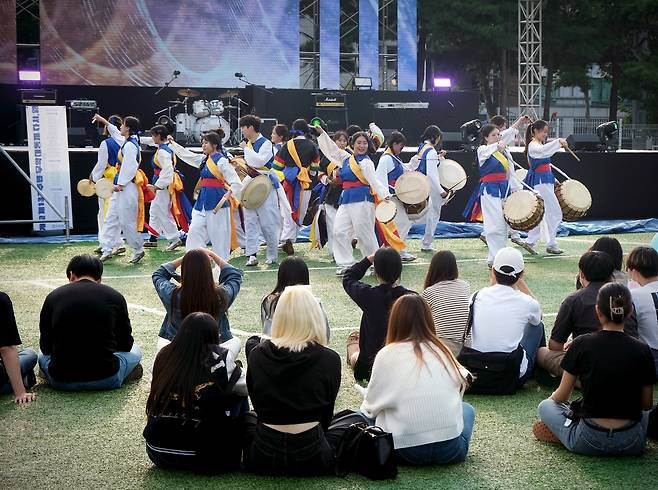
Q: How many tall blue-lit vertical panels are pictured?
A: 3